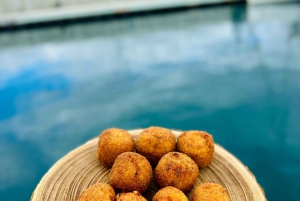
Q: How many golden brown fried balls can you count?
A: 9